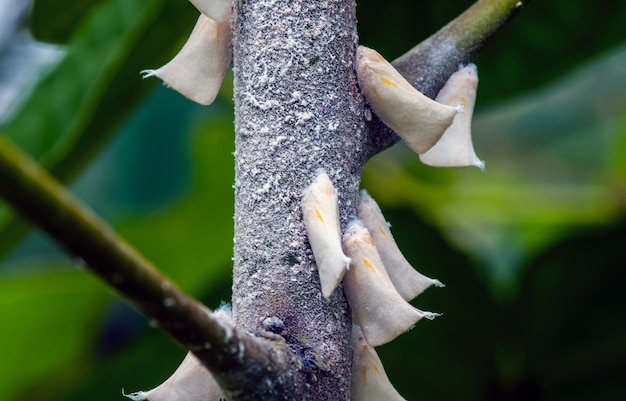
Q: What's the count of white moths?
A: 9